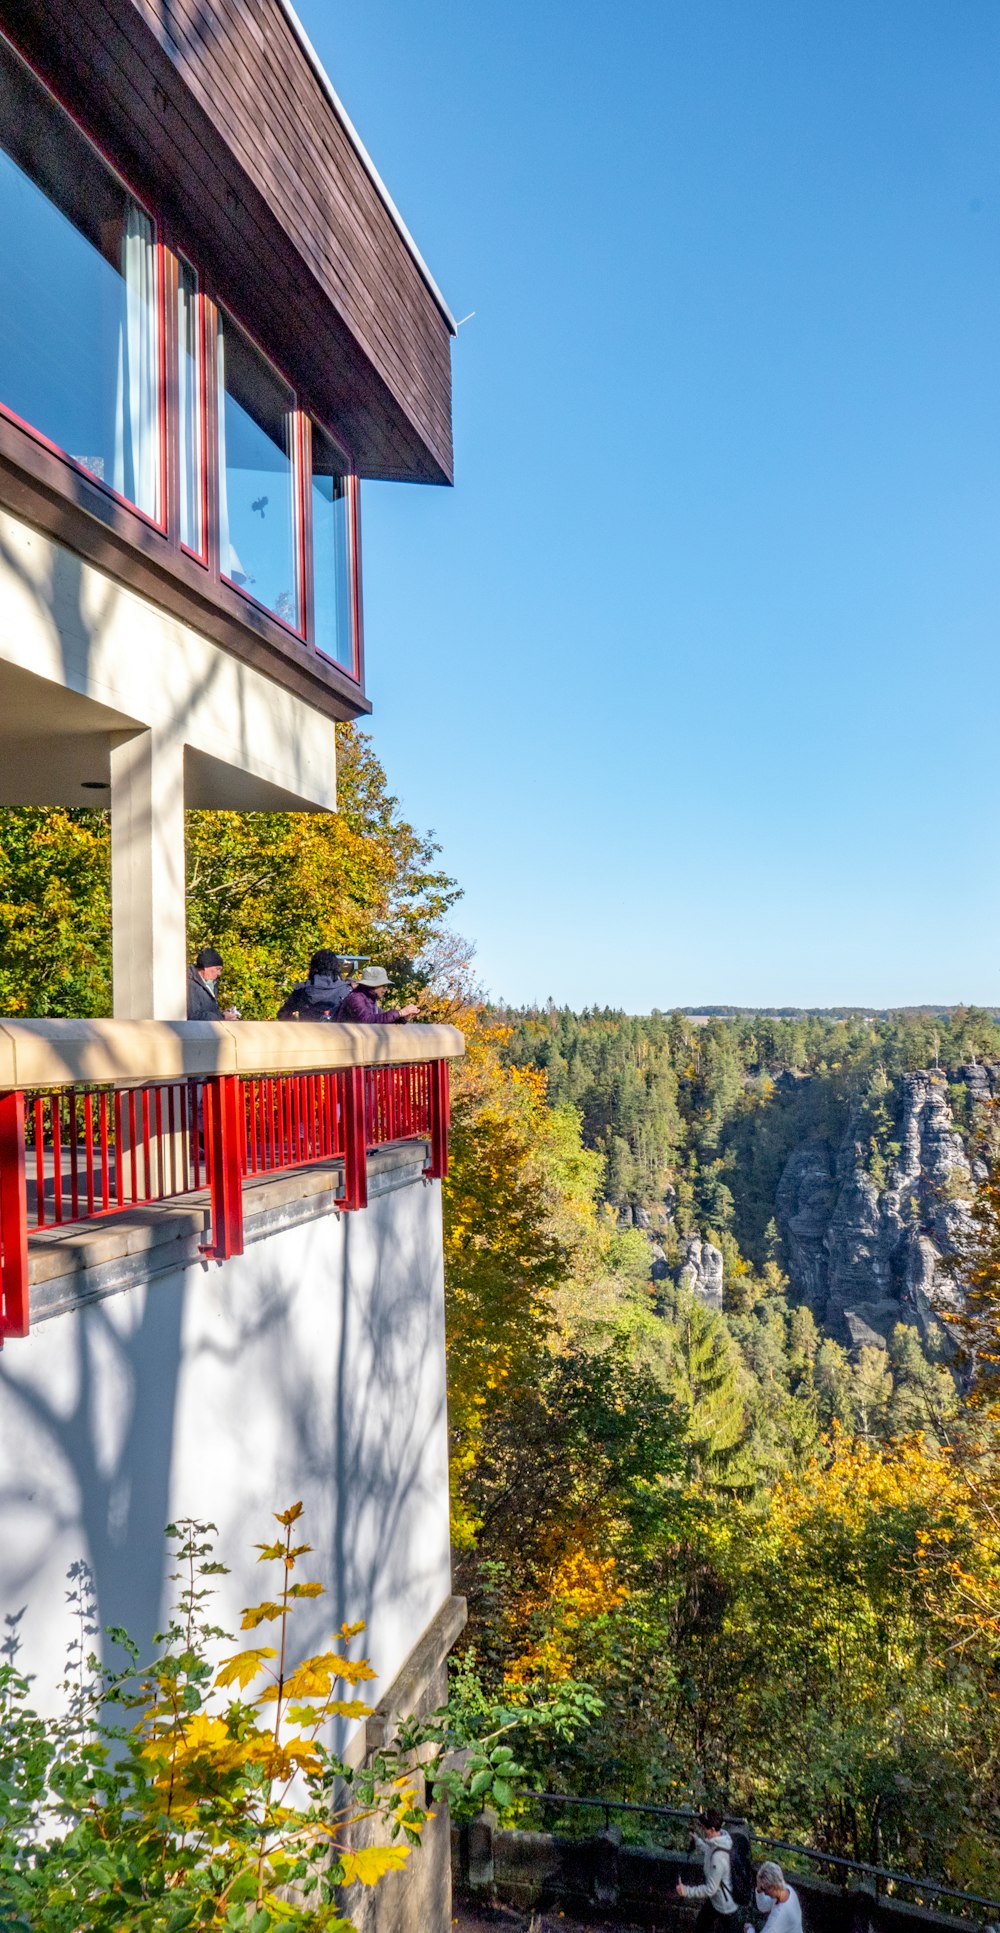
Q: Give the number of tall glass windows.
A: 4